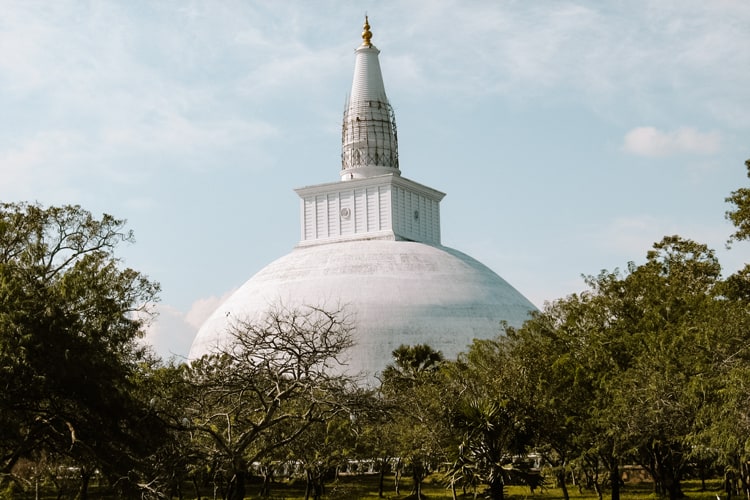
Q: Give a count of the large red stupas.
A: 0